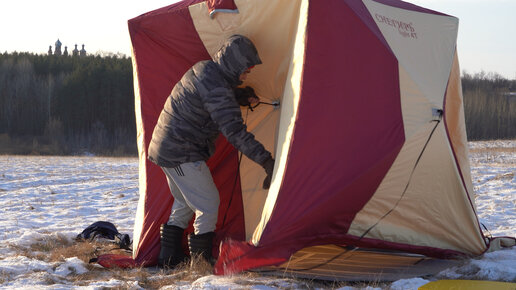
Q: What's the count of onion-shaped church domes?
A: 5